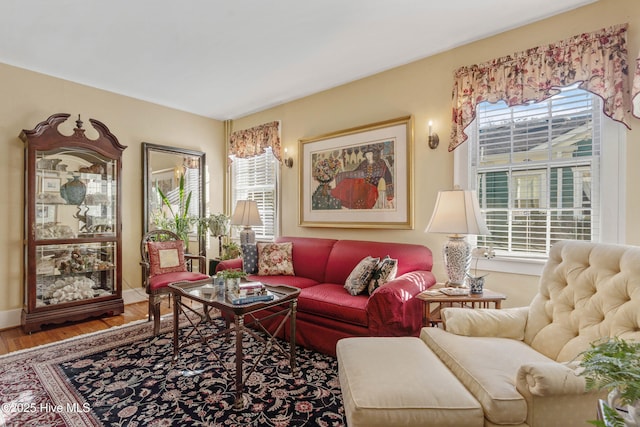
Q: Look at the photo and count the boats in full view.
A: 0